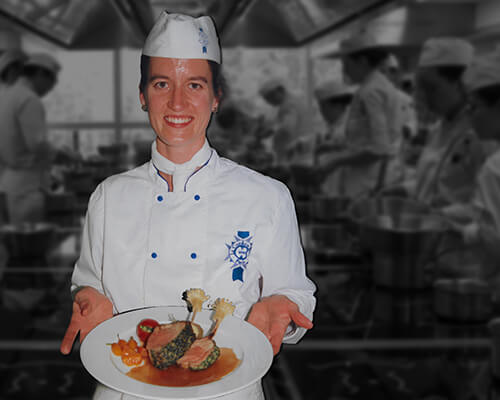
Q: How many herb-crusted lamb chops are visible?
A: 2